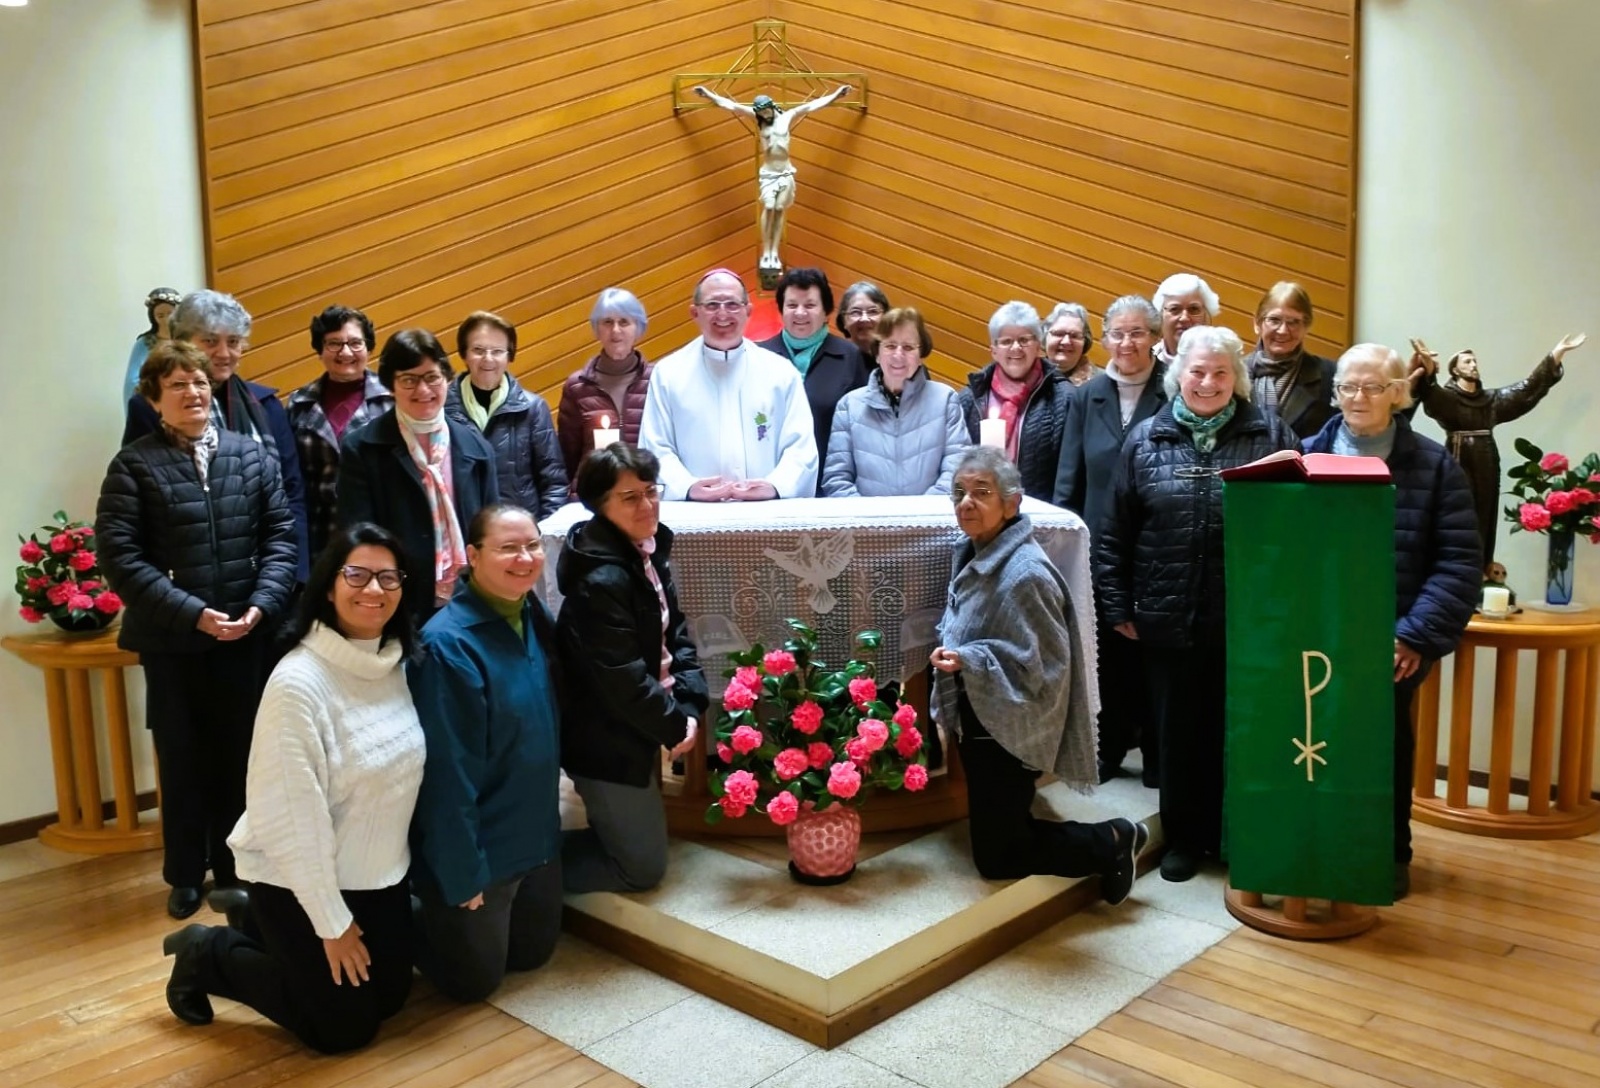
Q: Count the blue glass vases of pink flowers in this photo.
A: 1